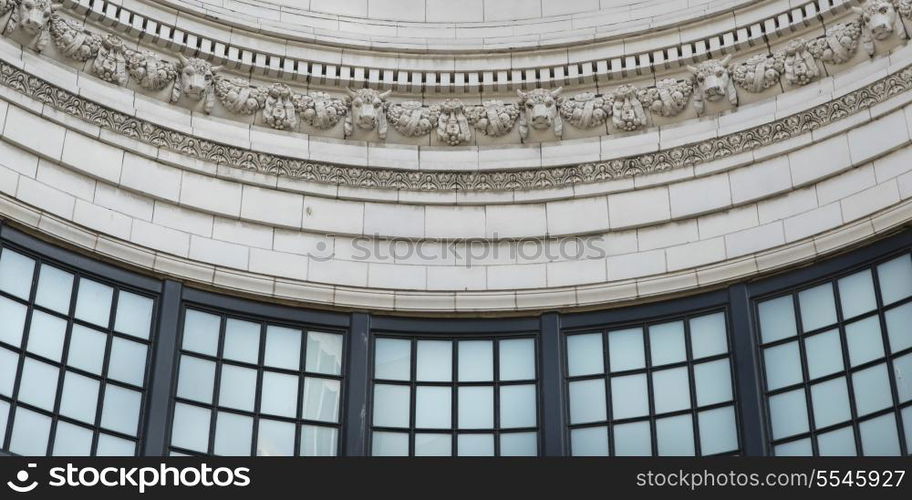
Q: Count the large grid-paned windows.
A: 5